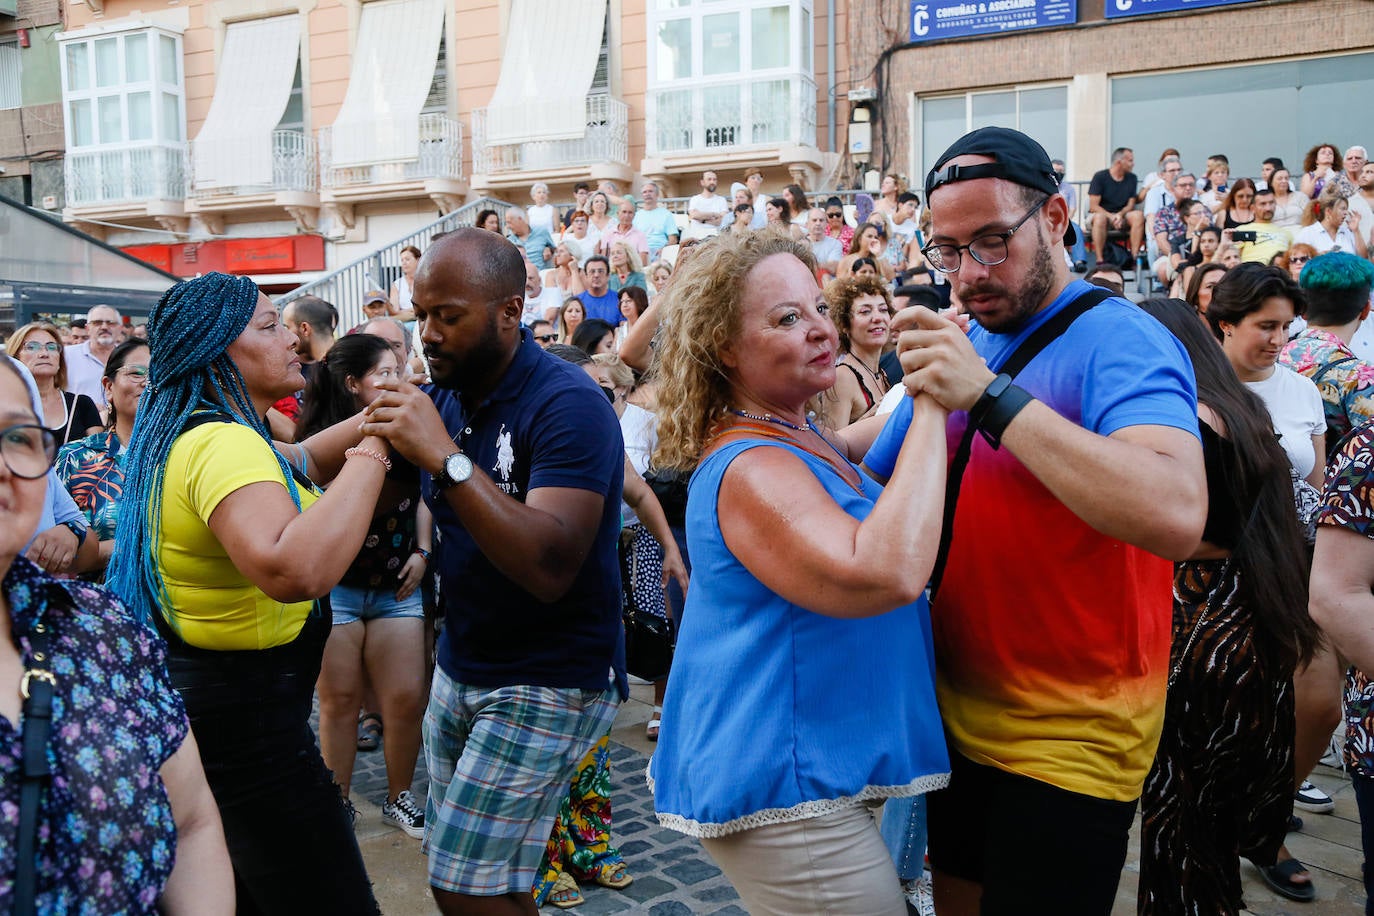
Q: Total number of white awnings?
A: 3